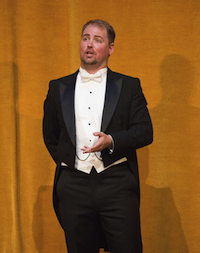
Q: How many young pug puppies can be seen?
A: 0